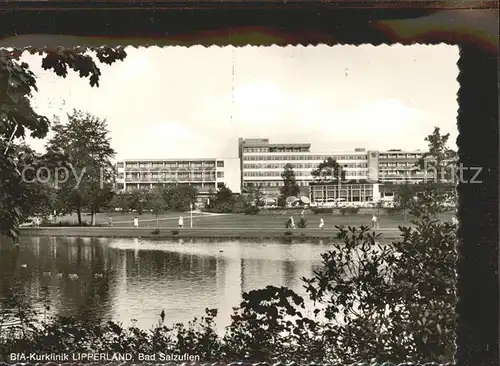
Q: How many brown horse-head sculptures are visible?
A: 0